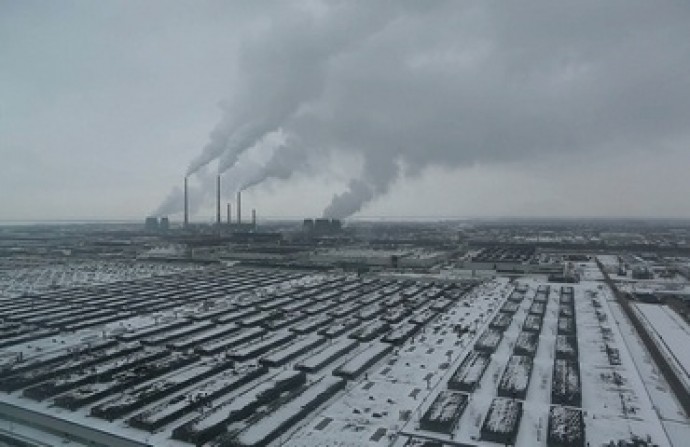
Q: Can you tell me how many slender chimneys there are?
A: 5